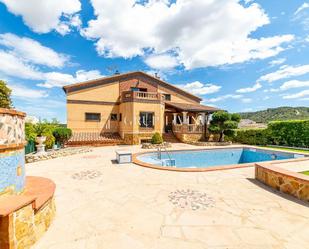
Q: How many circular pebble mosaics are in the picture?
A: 2